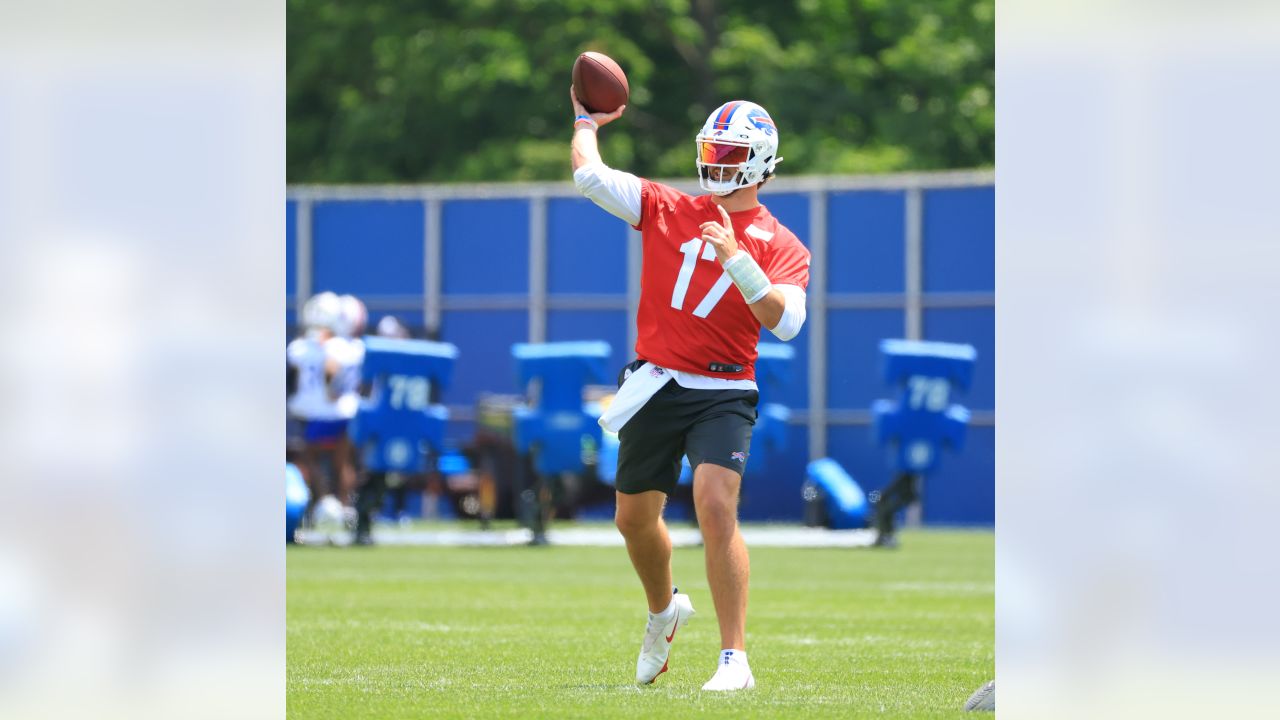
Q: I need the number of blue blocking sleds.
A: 4